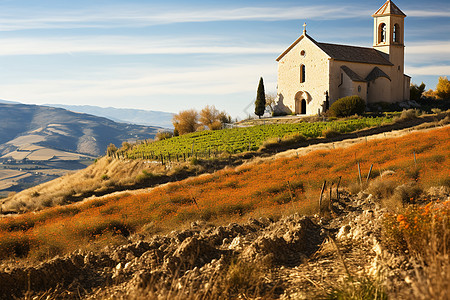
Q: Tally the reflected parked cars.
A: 0